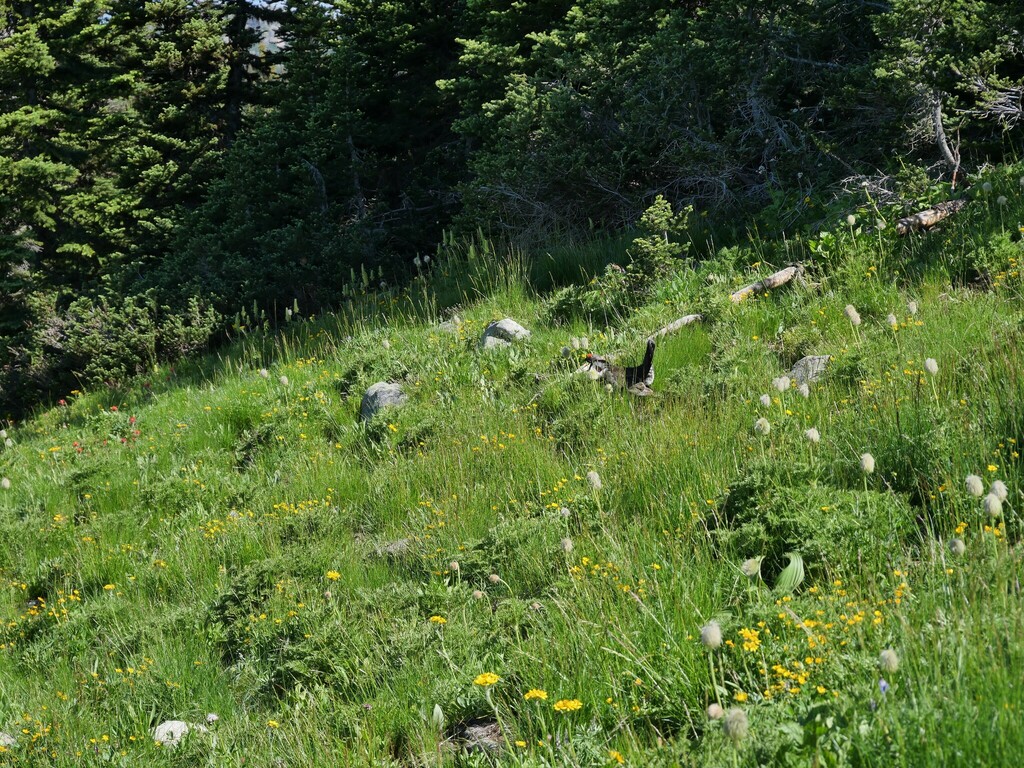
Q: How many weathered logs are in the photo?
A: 3